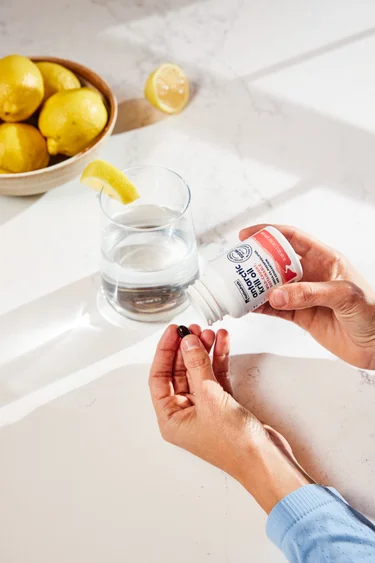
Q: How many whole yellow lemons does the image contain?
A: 4